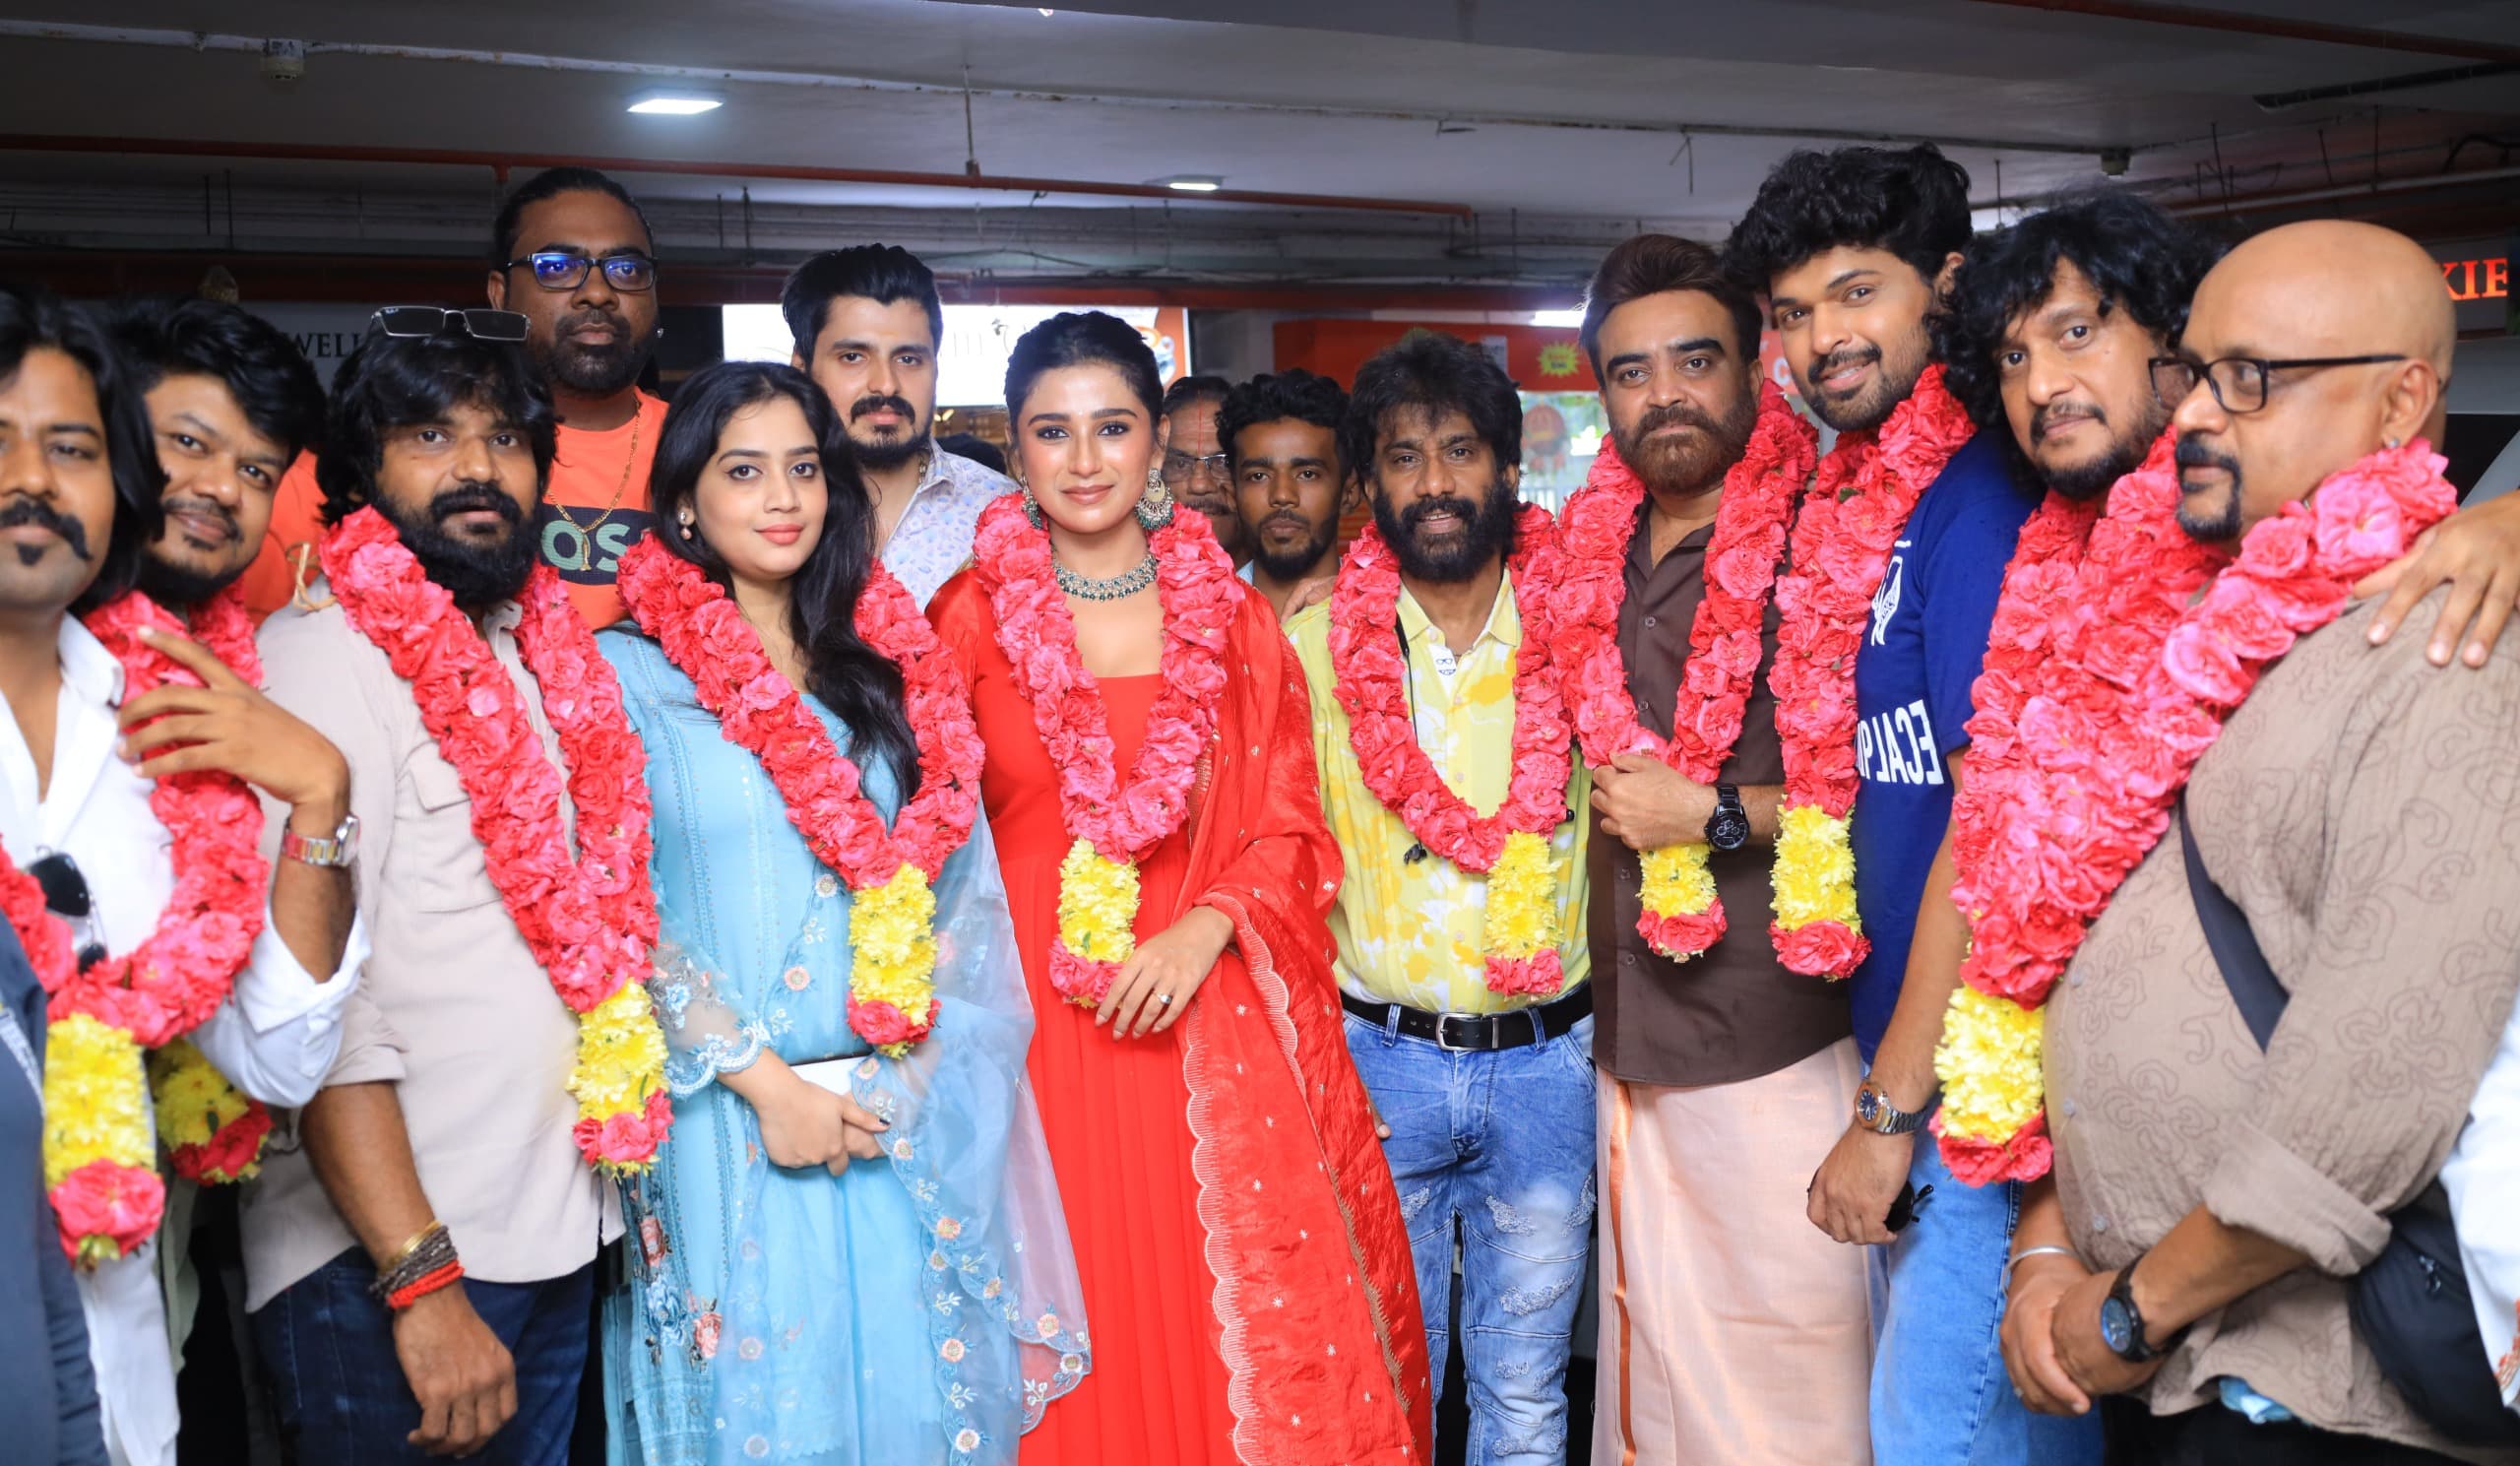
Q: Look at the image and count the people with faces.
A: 14